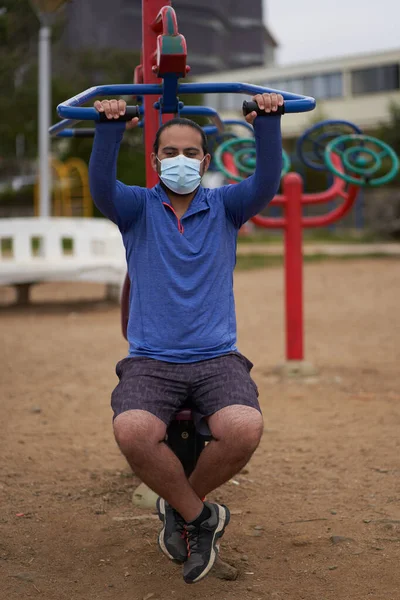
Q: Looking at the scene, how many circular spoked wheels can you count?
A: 4